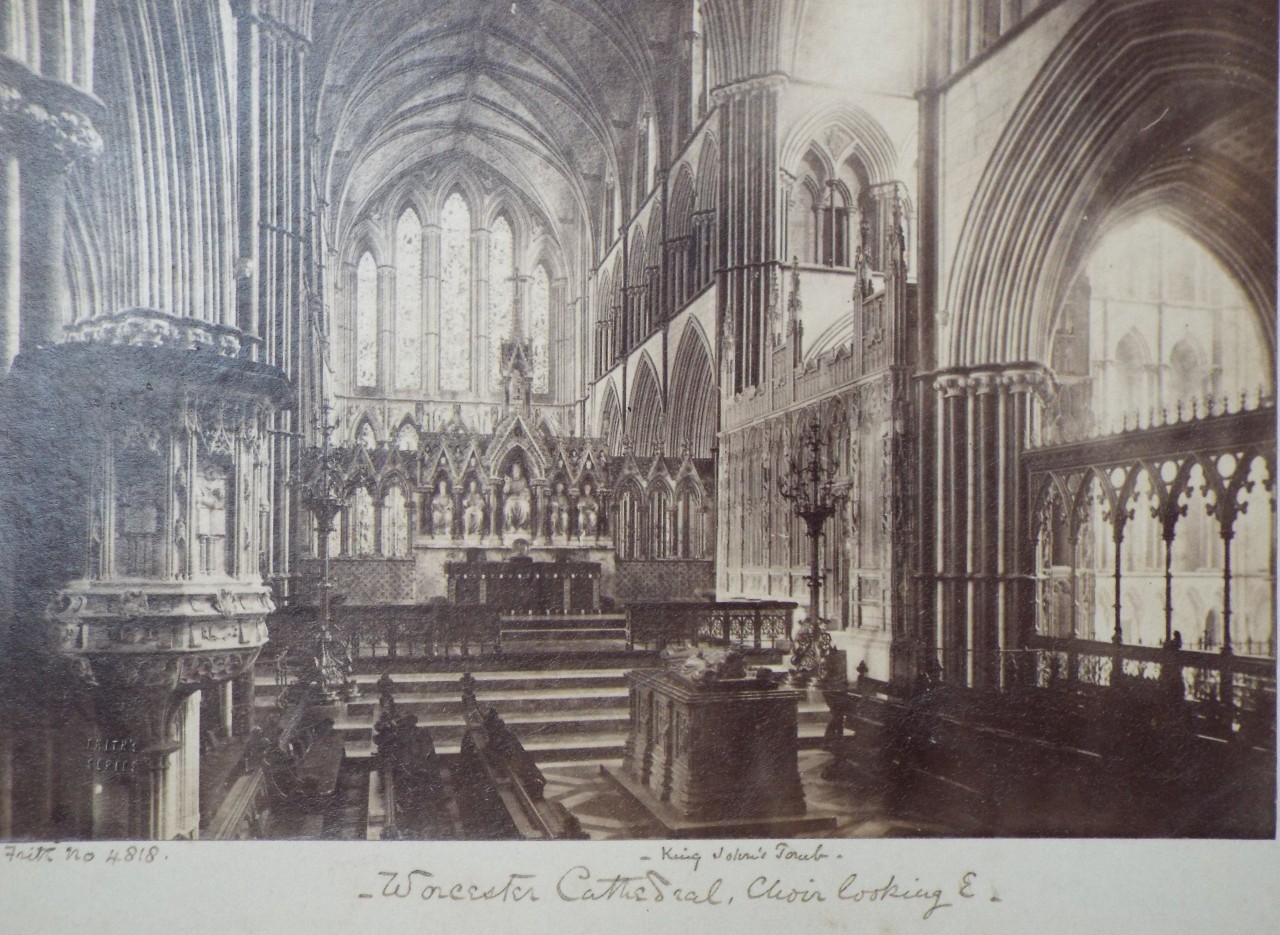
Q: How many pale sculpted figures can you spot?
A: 5